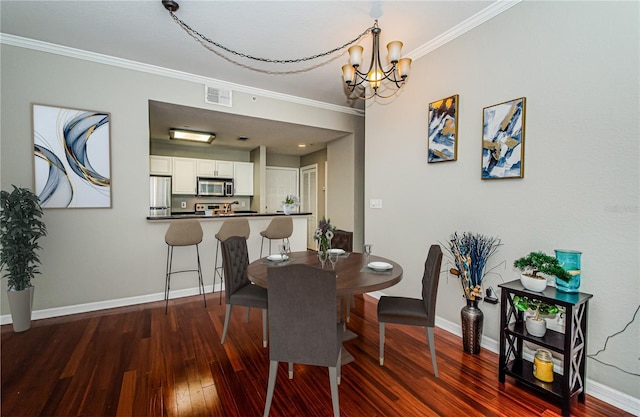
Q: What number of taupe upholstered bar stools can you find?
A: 3